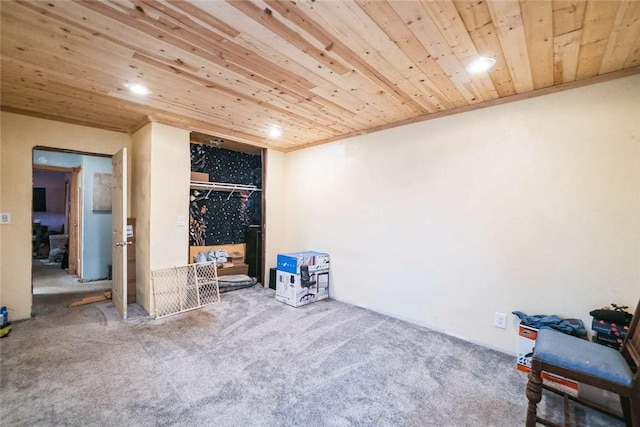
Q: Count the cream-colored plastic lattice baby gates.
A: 1